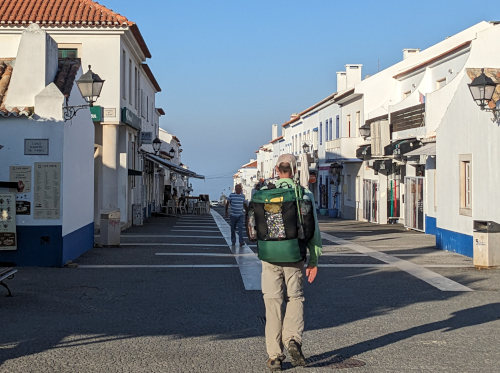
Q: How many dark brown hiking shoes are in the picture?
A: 2